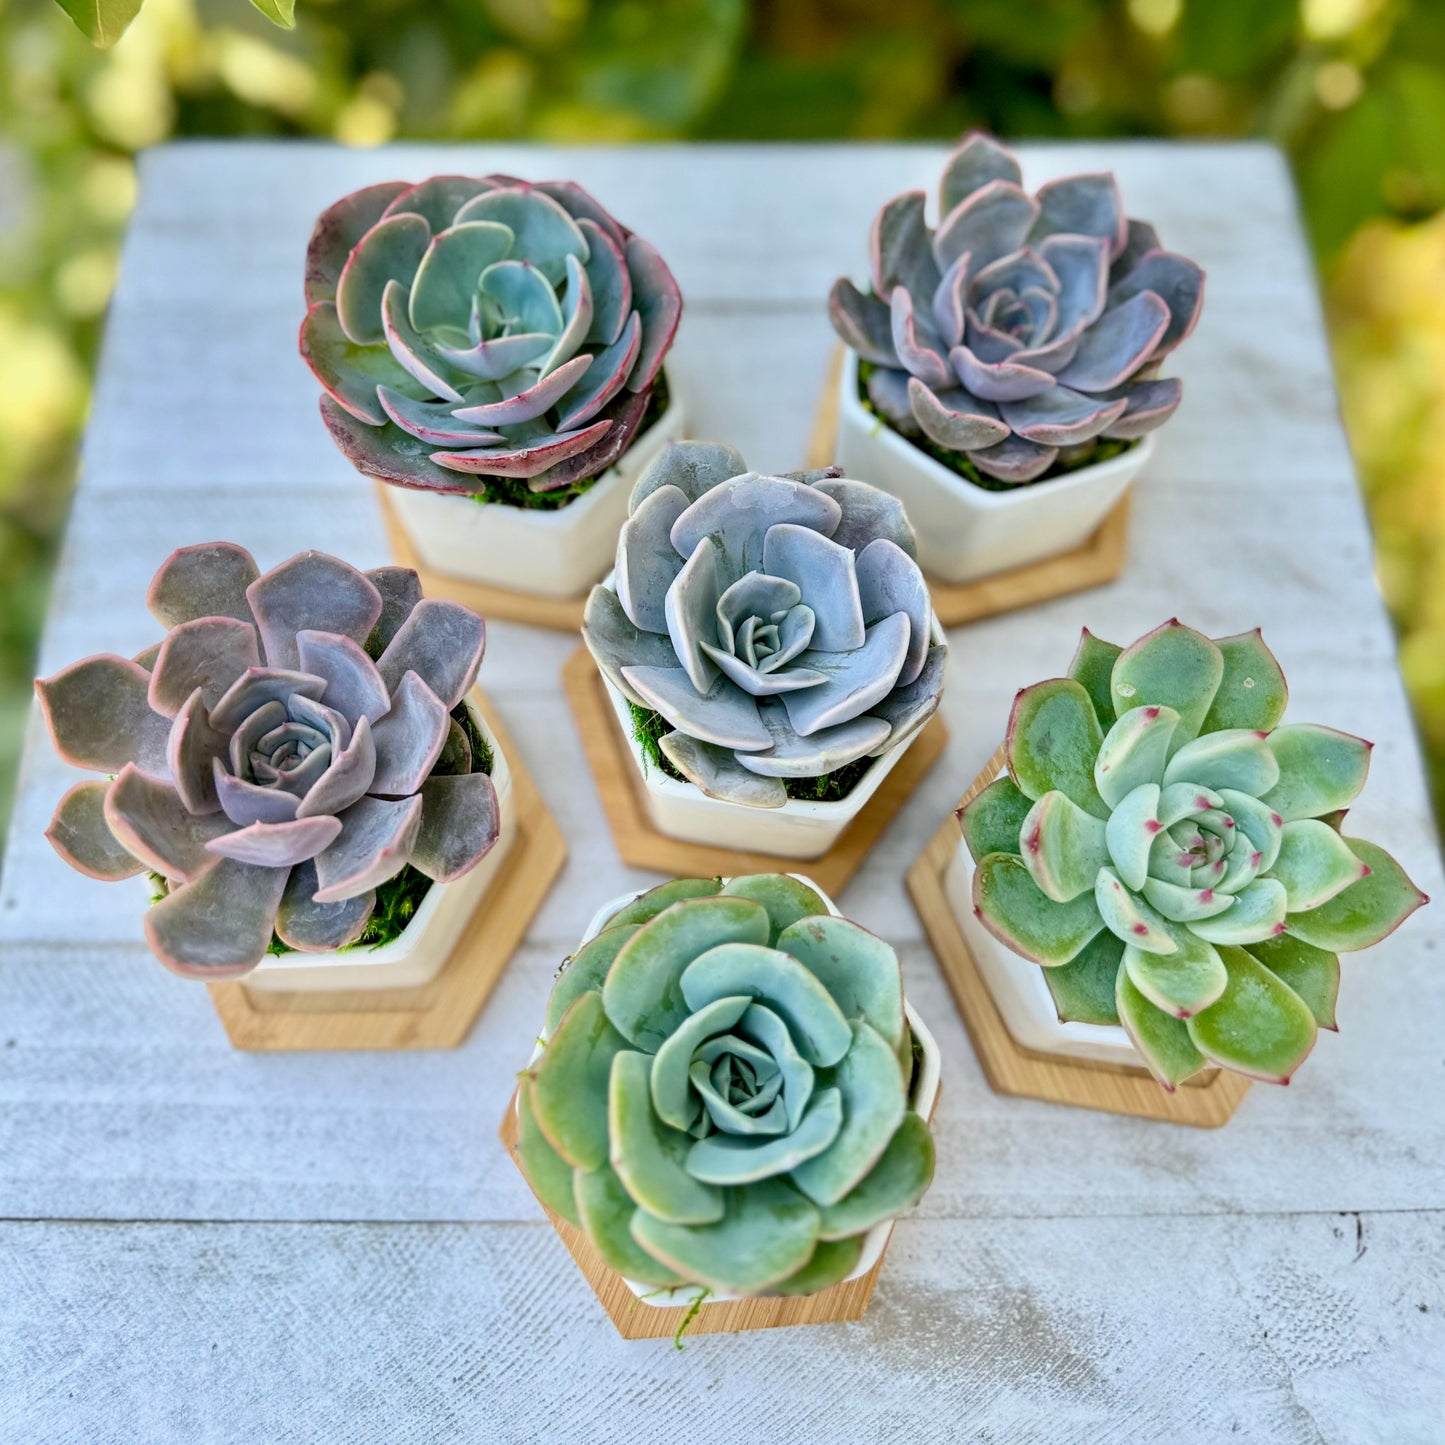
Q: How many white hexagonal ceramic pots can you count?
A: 6